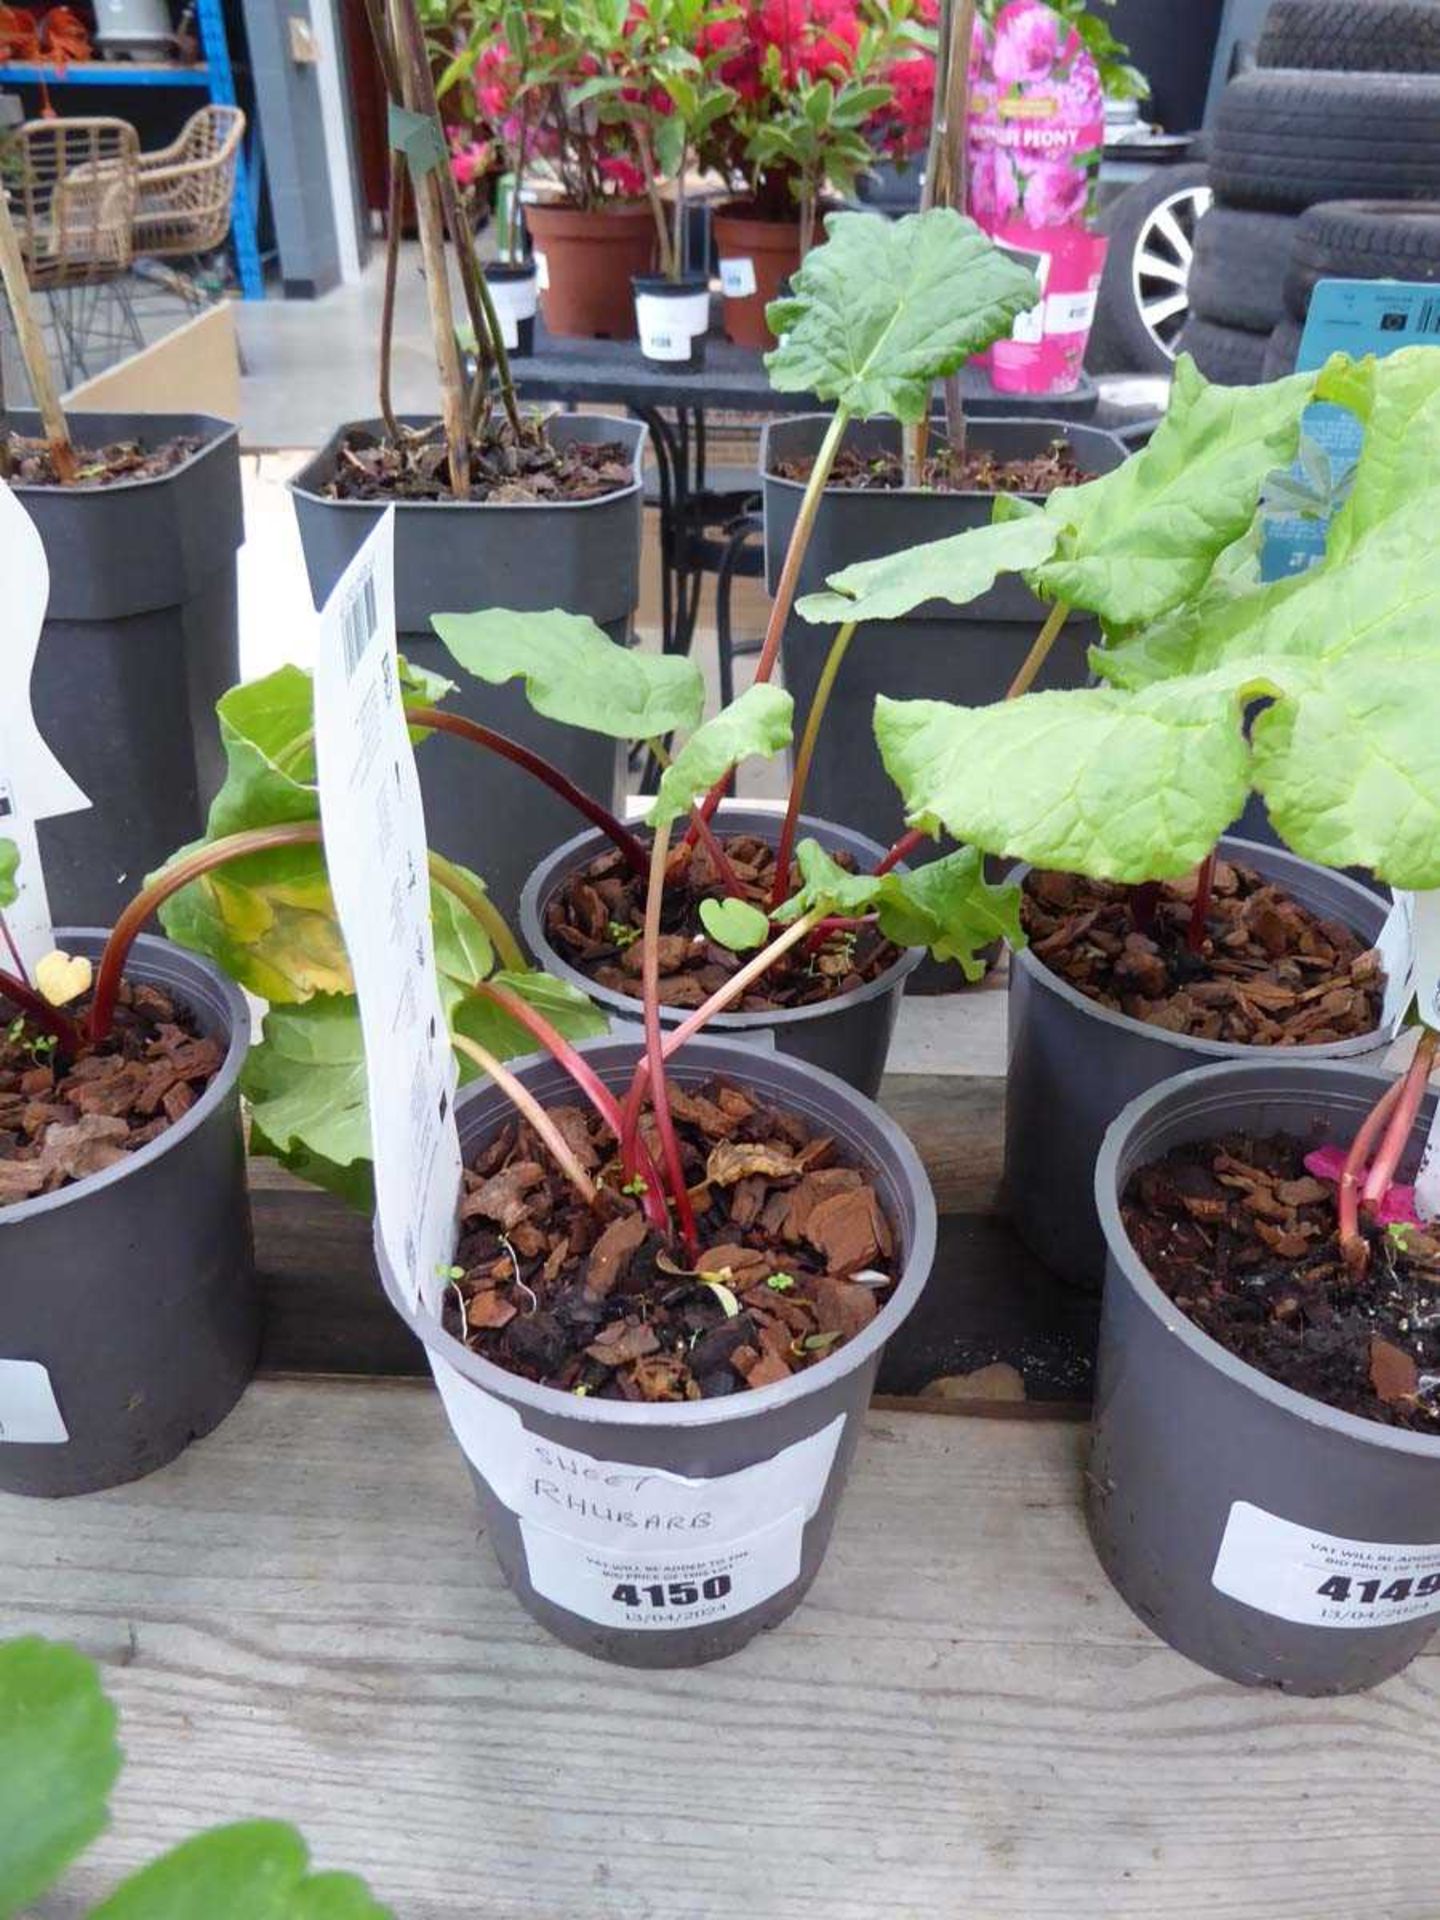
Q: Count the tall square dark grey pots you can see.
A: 3